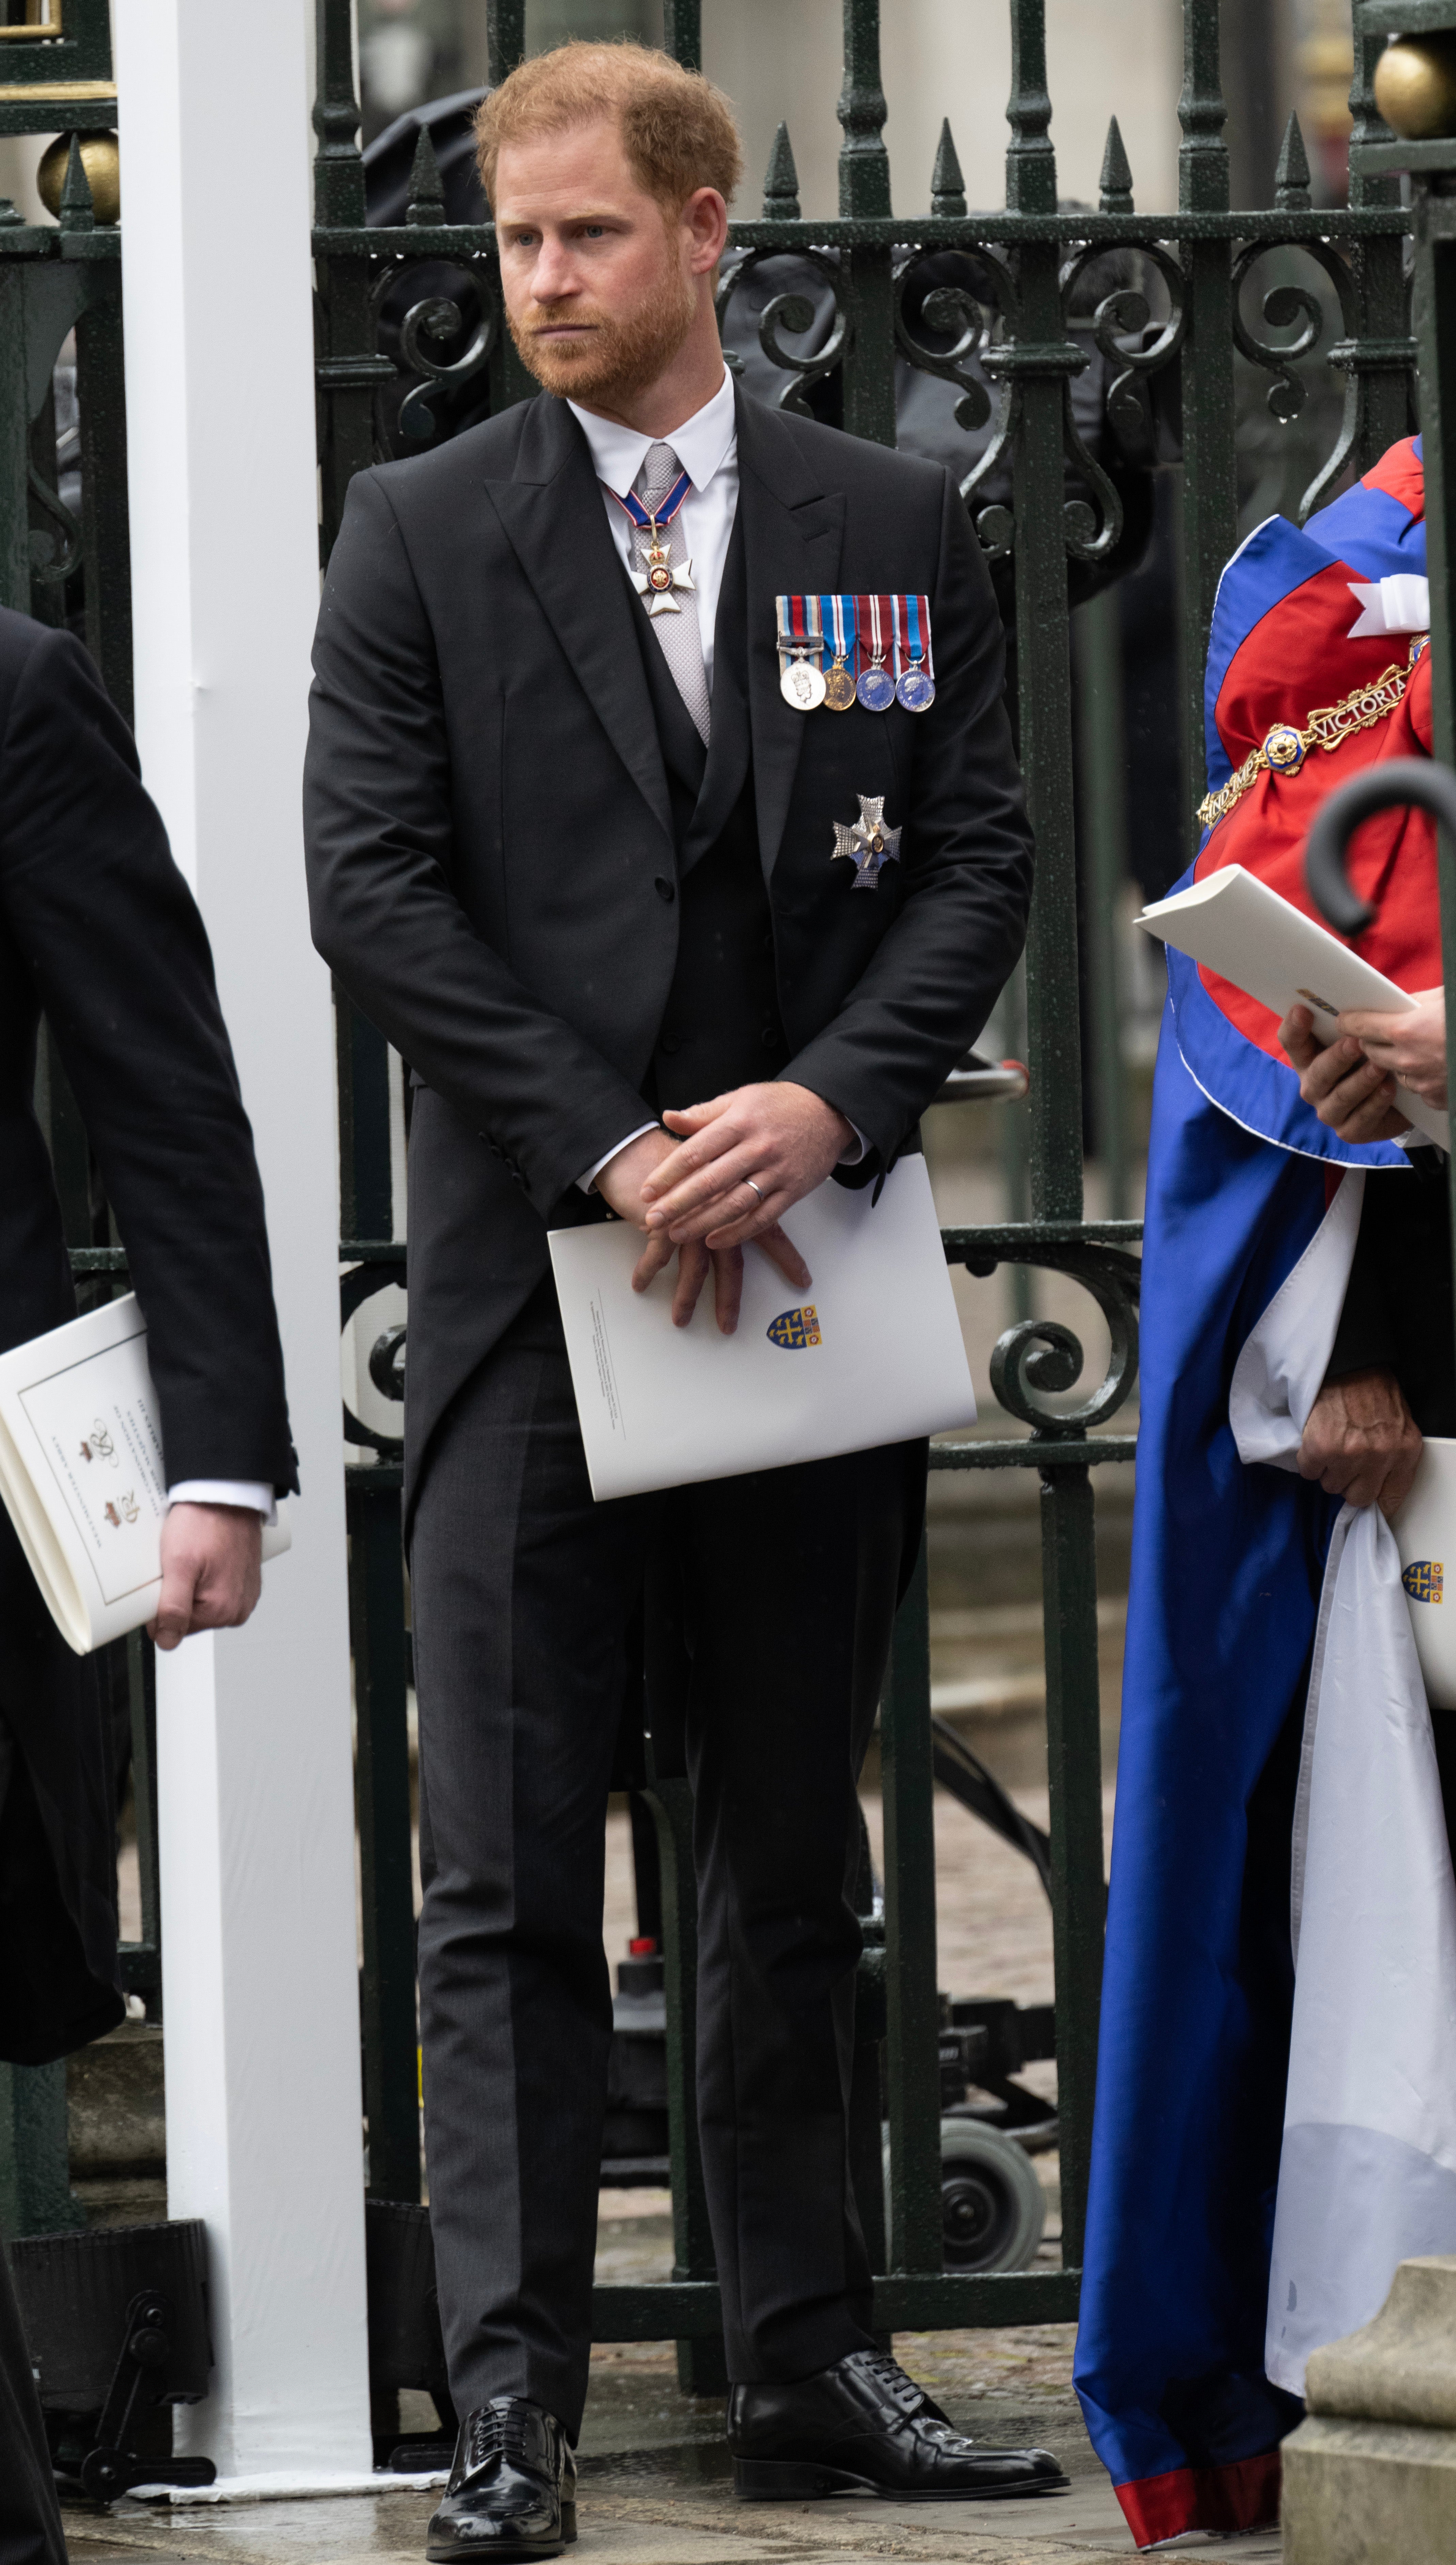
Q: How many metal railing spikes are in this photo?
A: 6